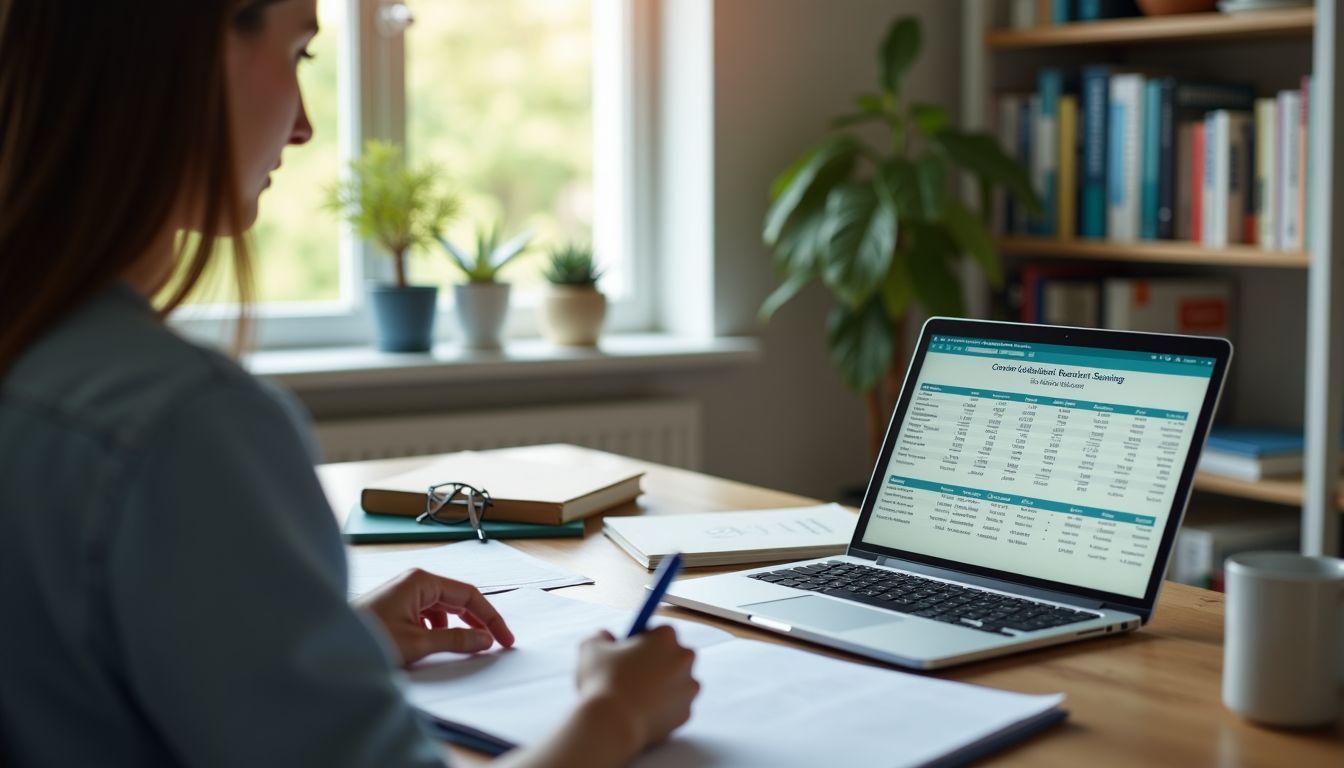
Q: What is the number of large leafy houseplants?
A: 1